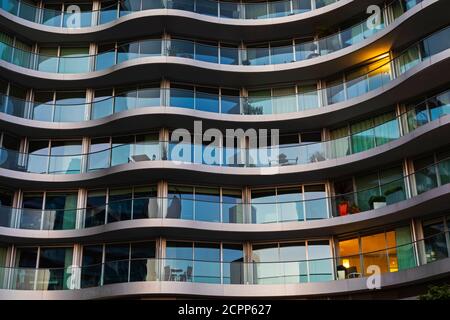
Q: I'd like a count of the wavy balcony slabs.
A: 6